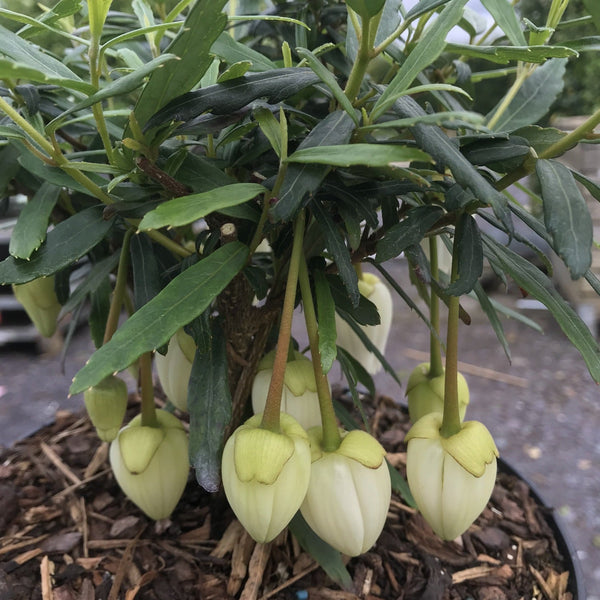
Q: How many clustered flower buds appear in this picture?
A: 10